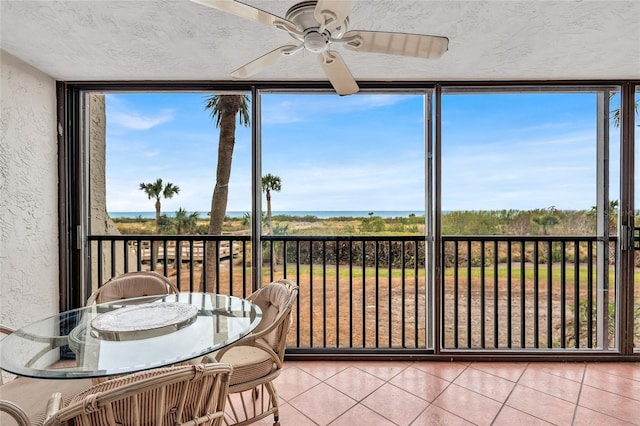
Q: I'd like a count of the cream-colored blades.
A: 5